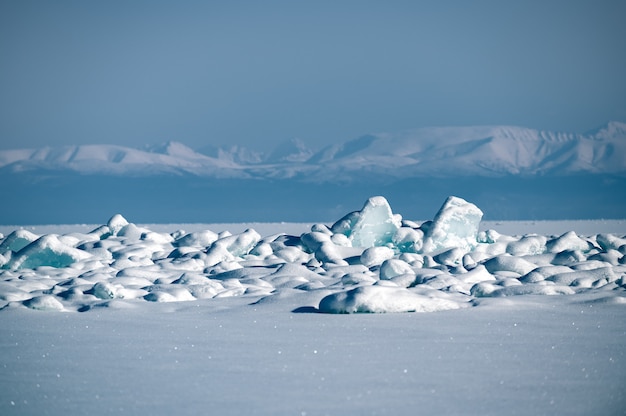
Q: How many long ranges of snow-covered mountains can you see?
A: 1